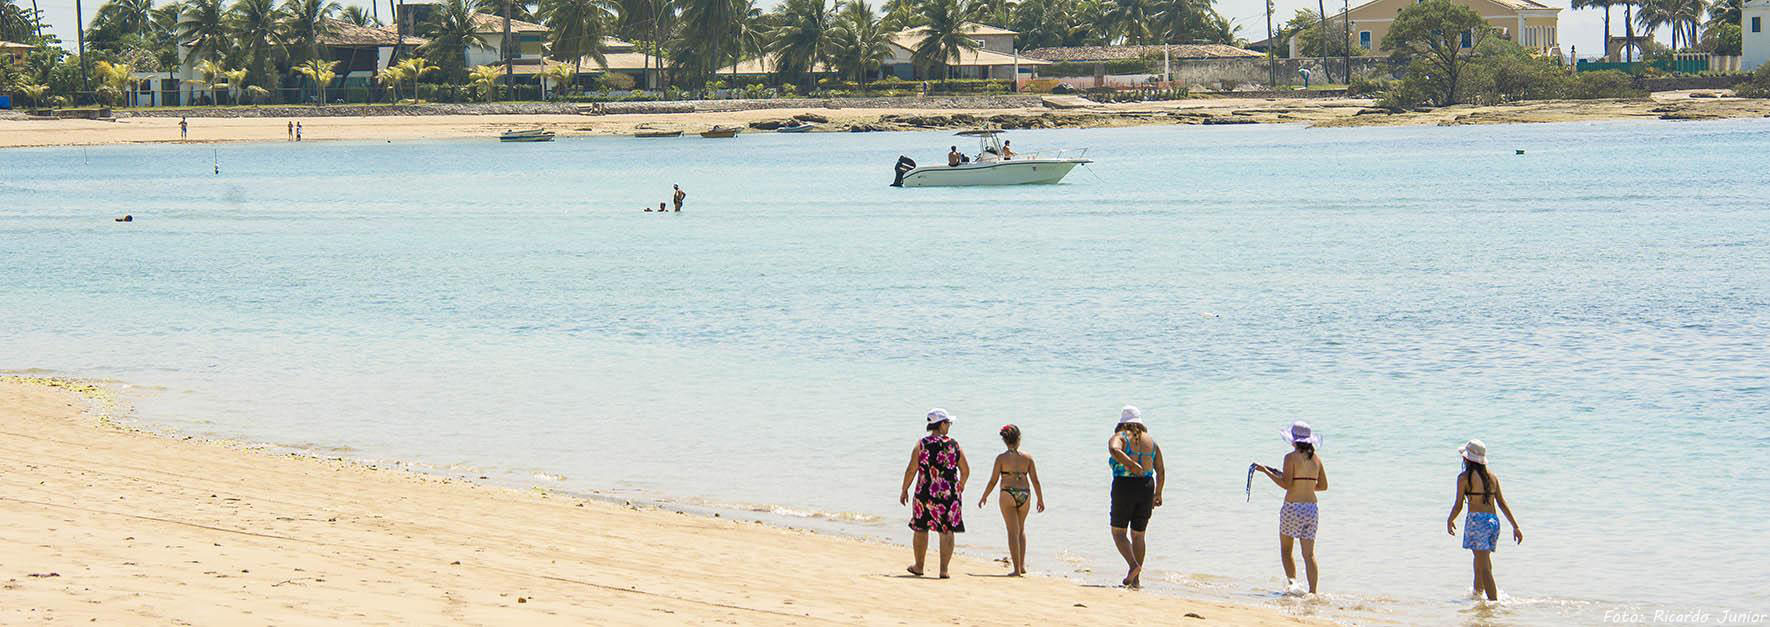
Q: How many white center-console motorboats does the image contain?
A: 1